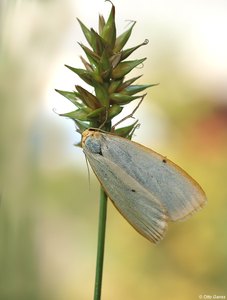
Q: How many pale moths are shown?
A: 1